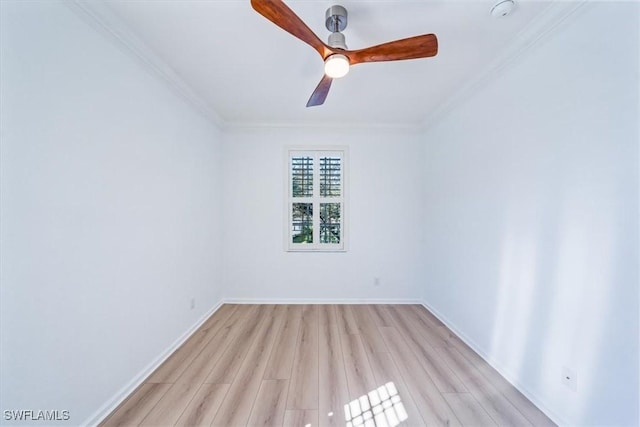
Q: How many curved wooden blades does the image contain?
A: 3